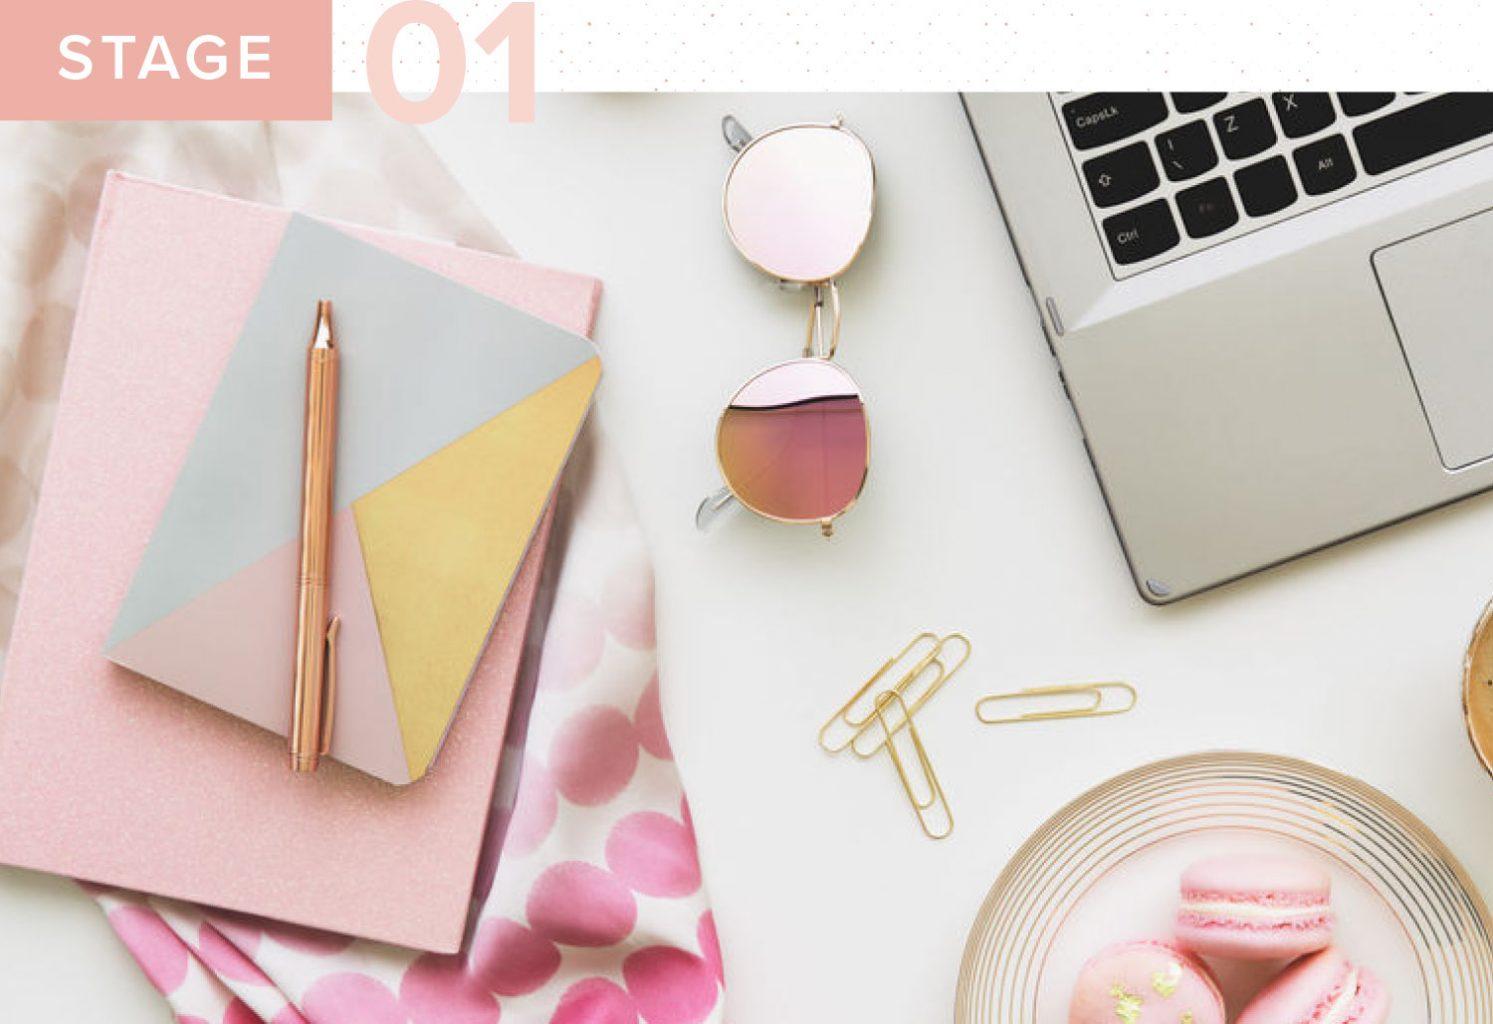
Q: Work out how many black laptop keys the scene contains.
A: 12